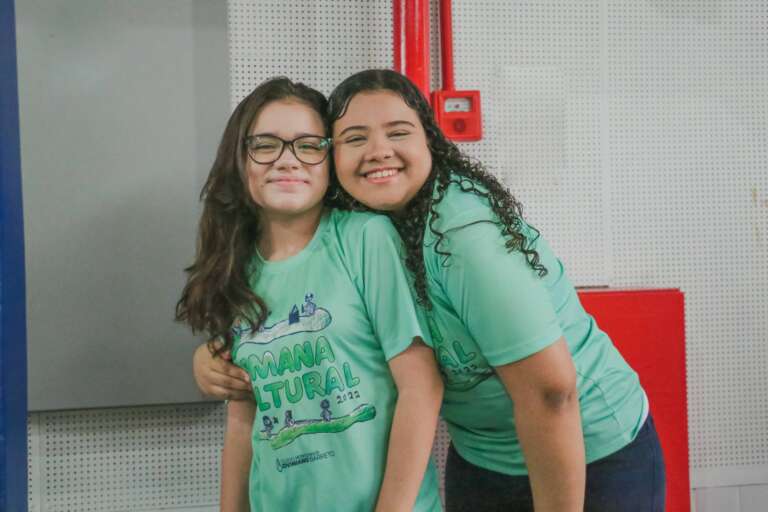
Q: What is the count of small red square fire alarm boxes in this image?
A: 1